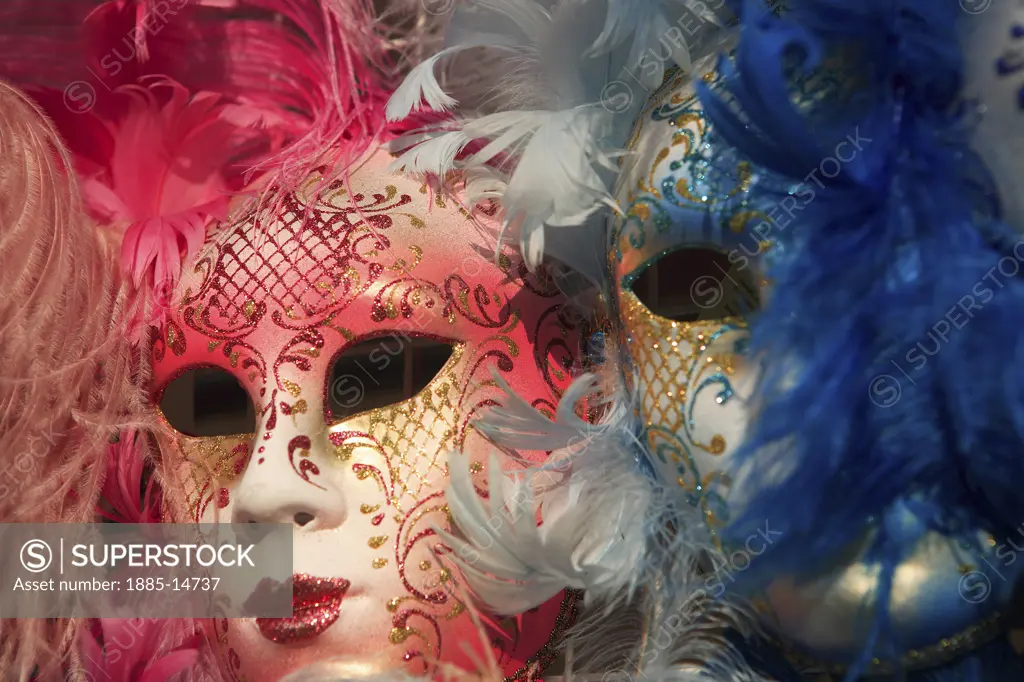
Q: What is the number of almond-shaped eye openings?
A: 3